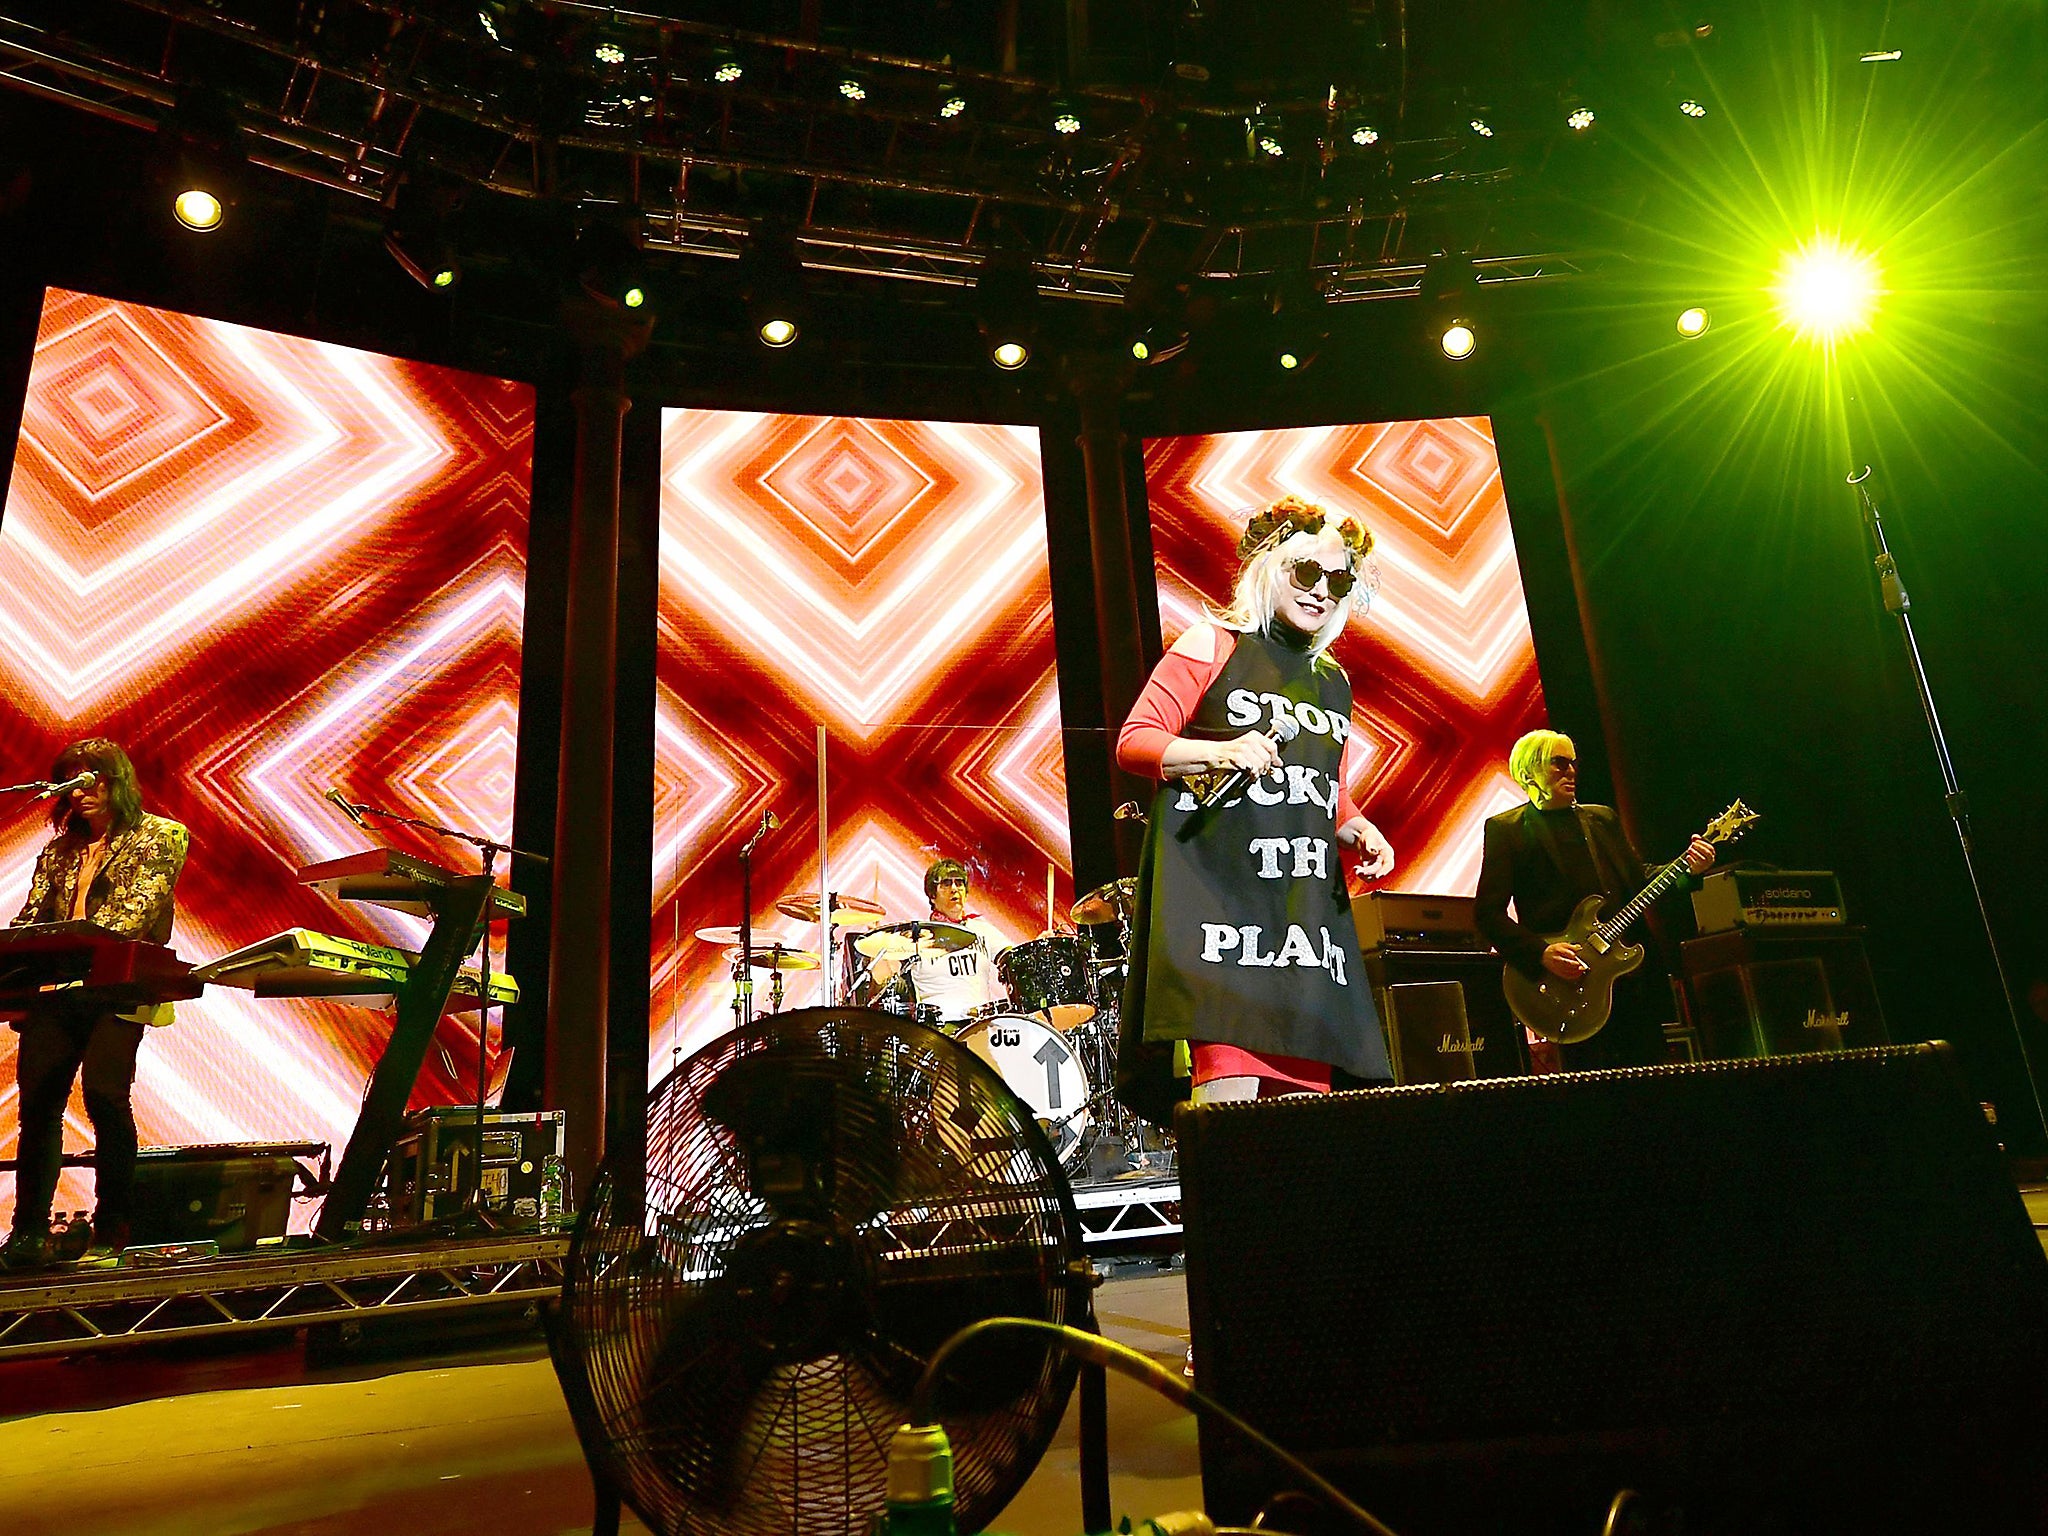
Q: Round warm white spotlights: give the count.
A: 5